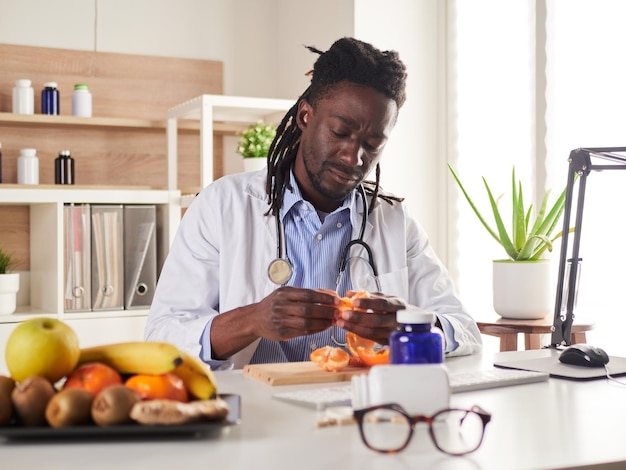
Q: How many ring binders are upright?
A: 3